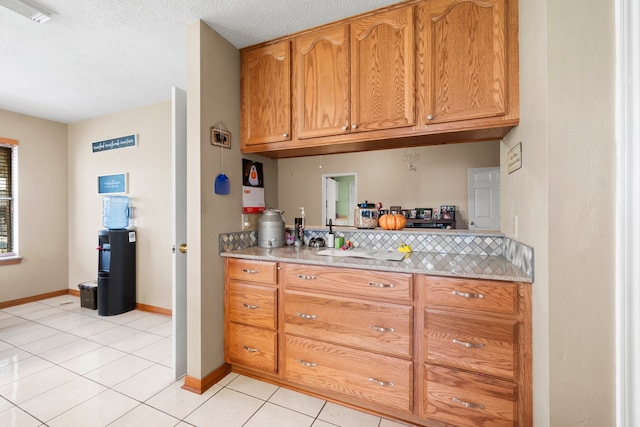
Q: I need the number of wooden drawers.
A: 9